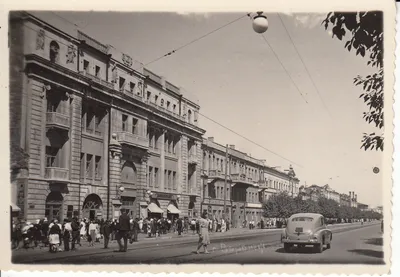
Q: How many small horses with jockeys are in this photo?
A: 0